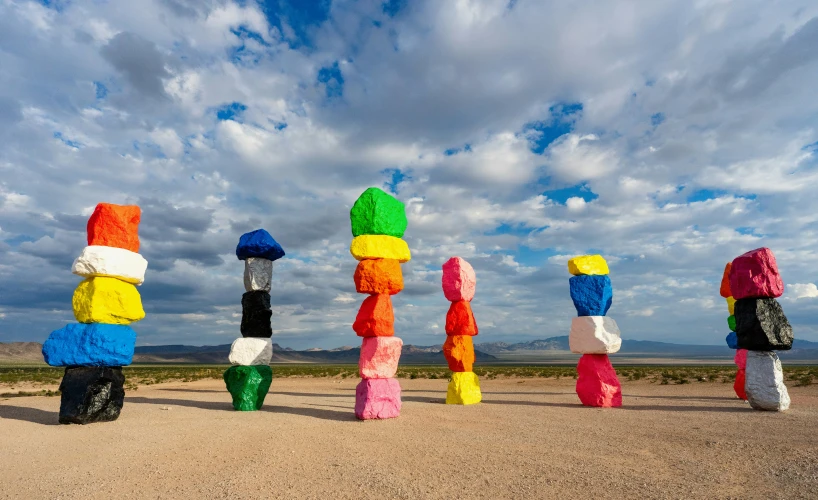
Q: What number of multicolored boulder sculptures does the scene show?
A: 7